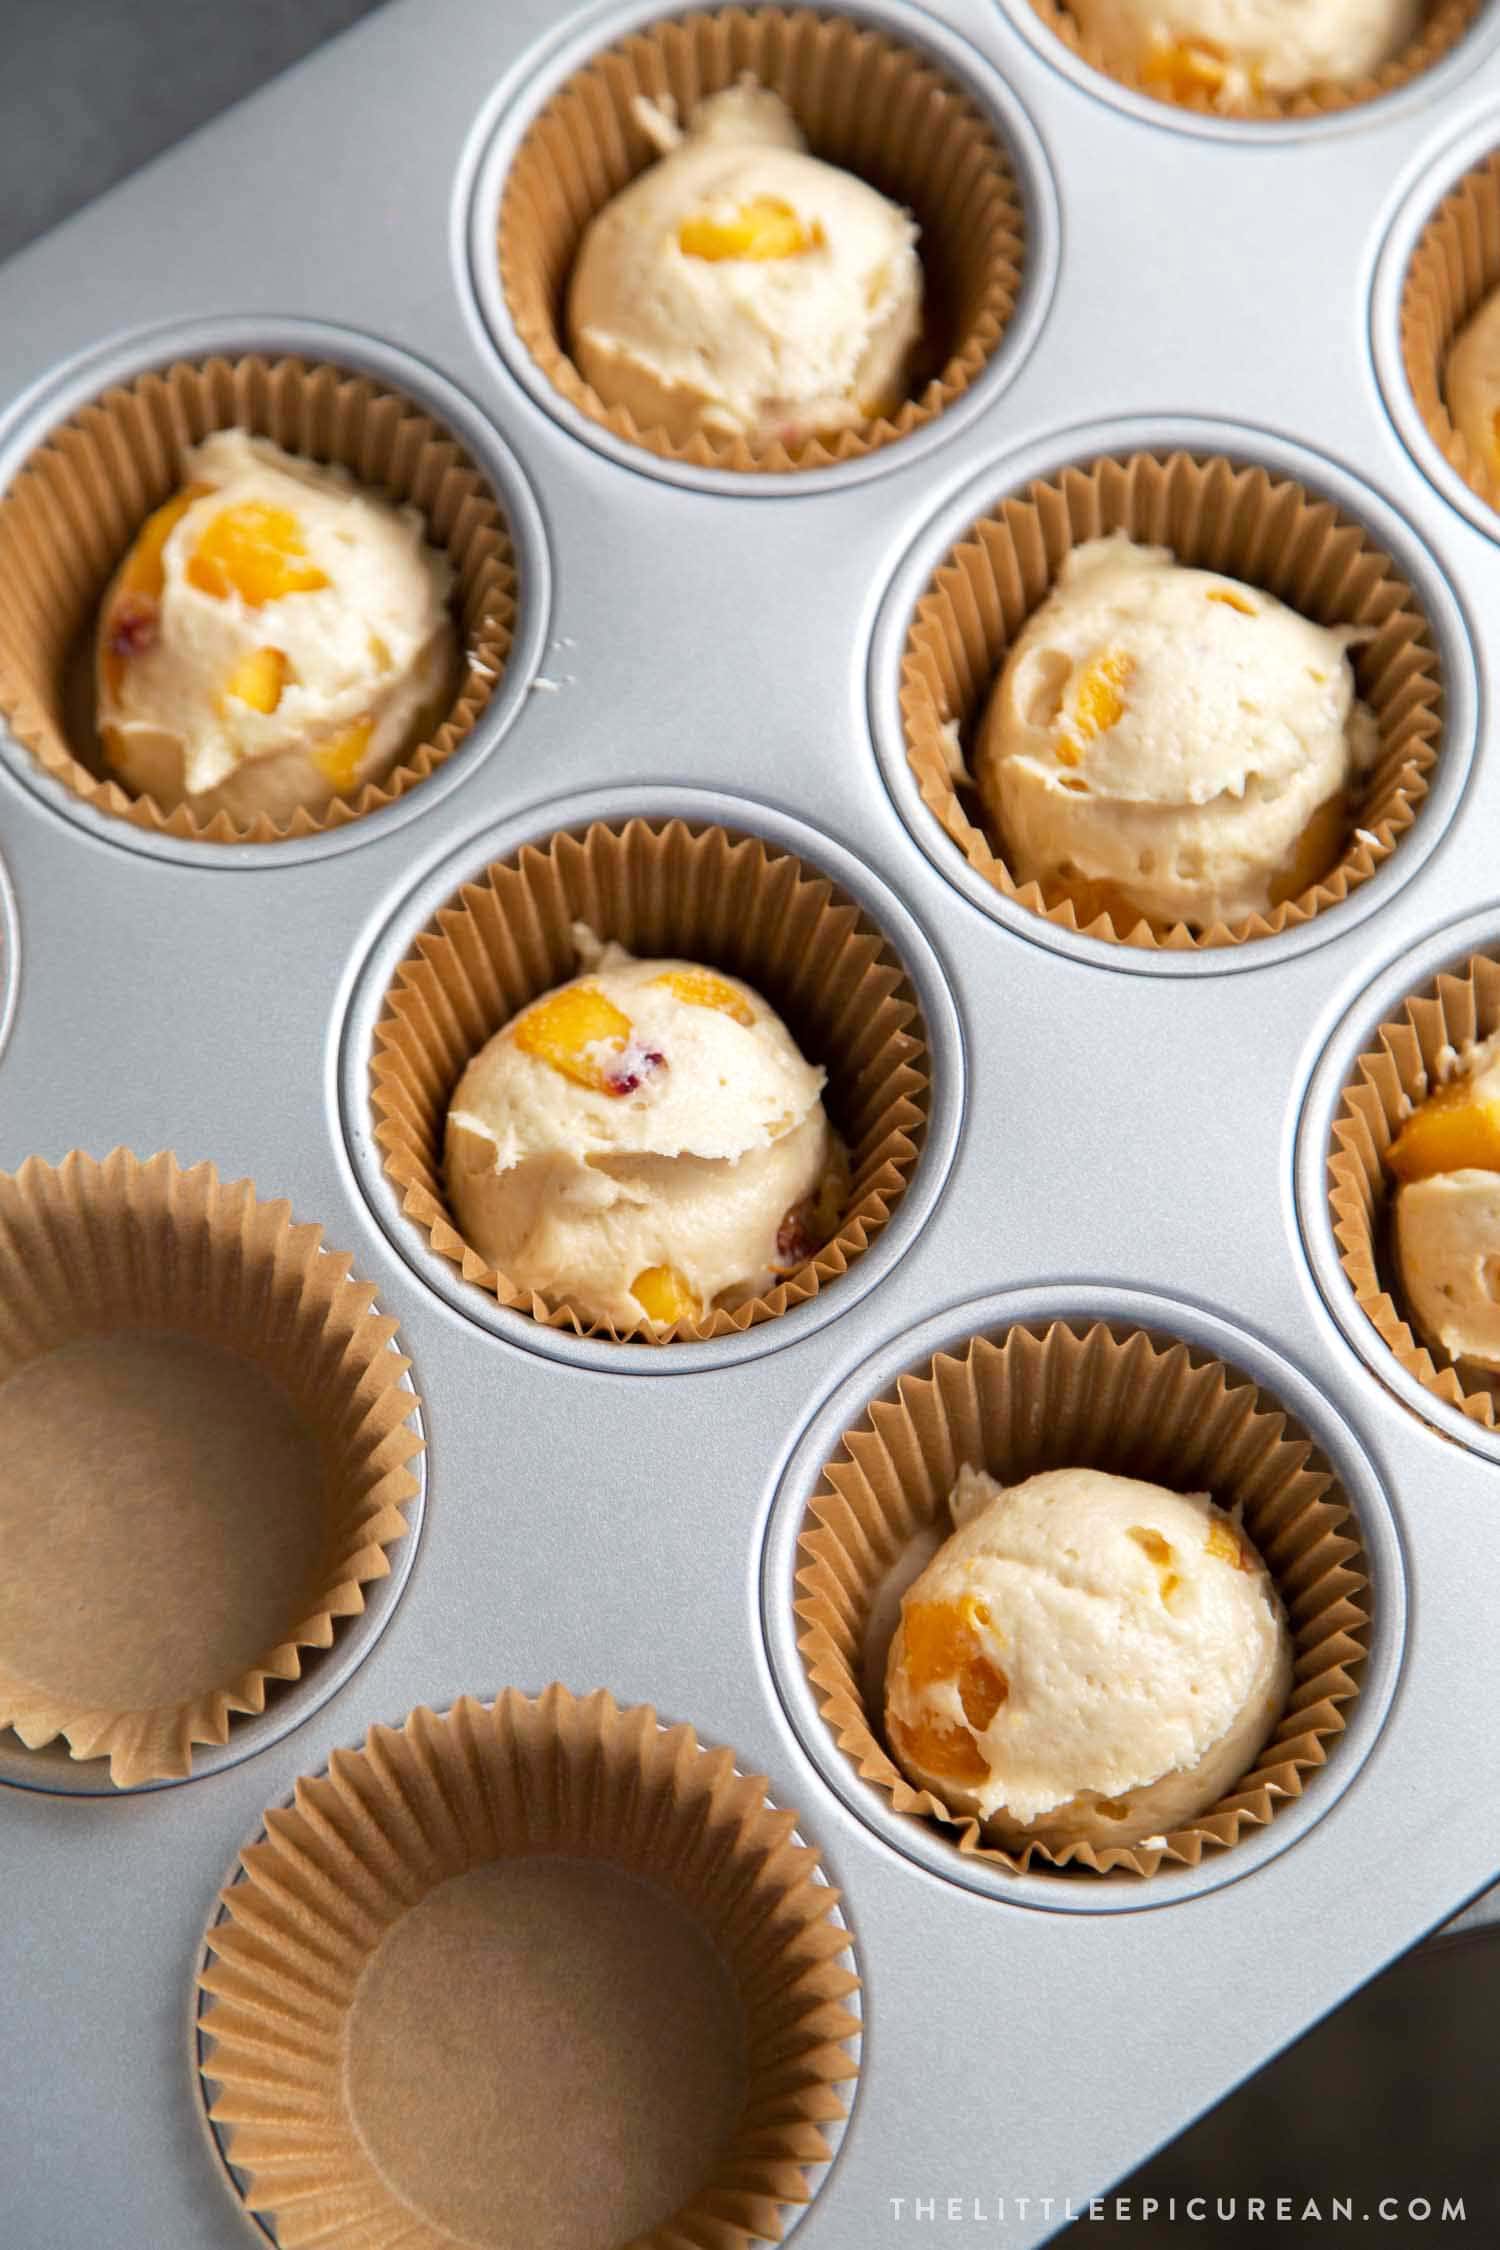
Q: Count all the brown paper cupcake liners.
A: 10